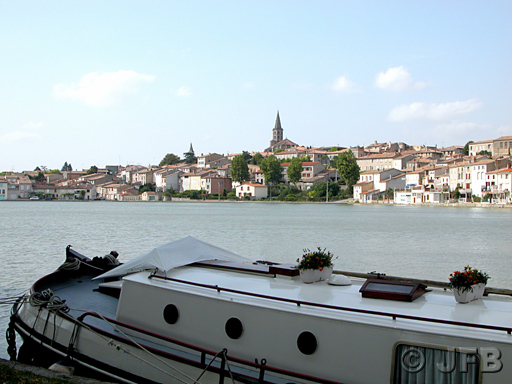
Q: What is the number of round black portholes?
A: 3